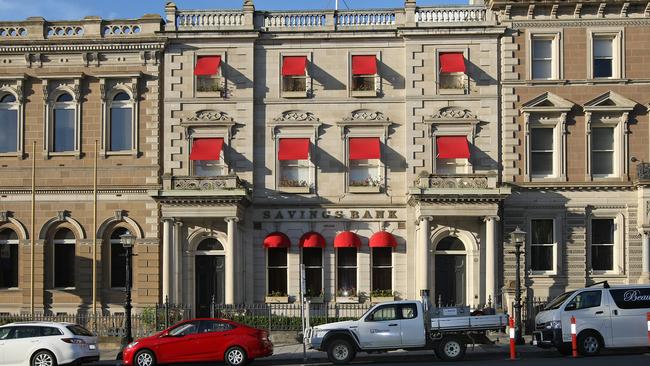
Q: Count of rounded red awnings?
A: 4